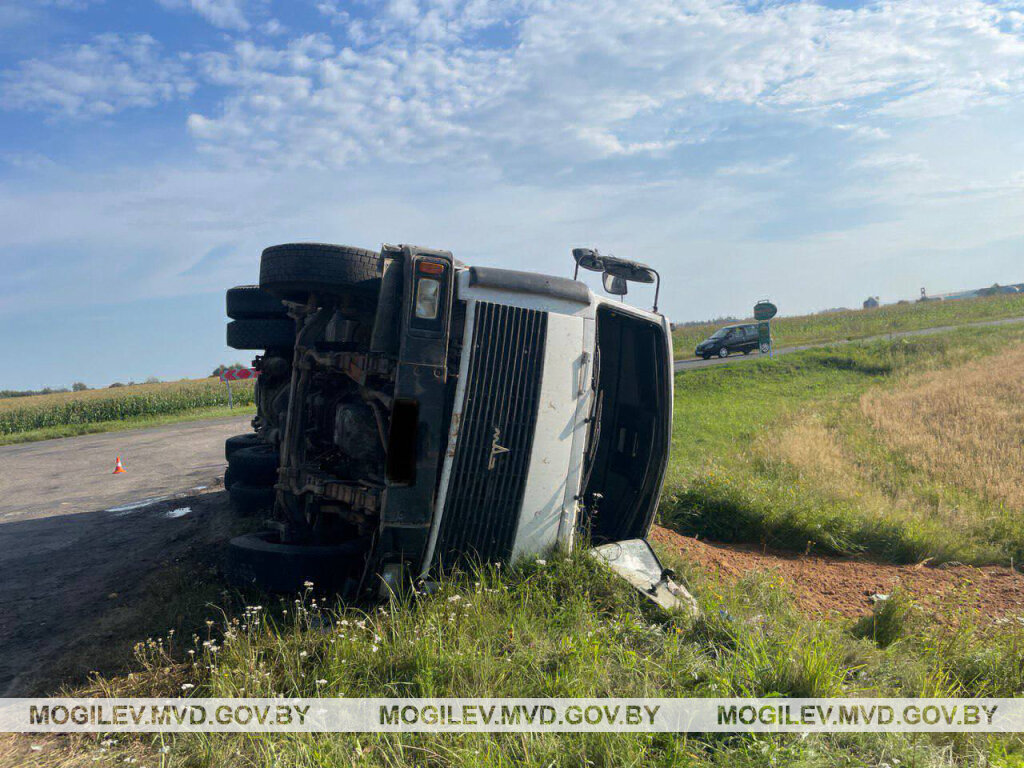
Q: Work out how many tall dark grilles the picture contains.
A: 1